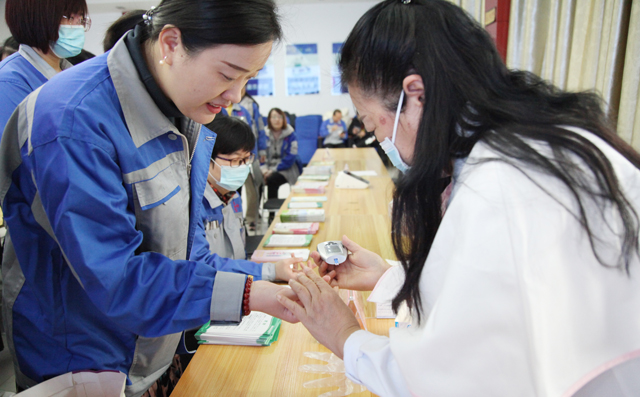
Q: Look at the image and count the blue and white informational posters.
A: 3